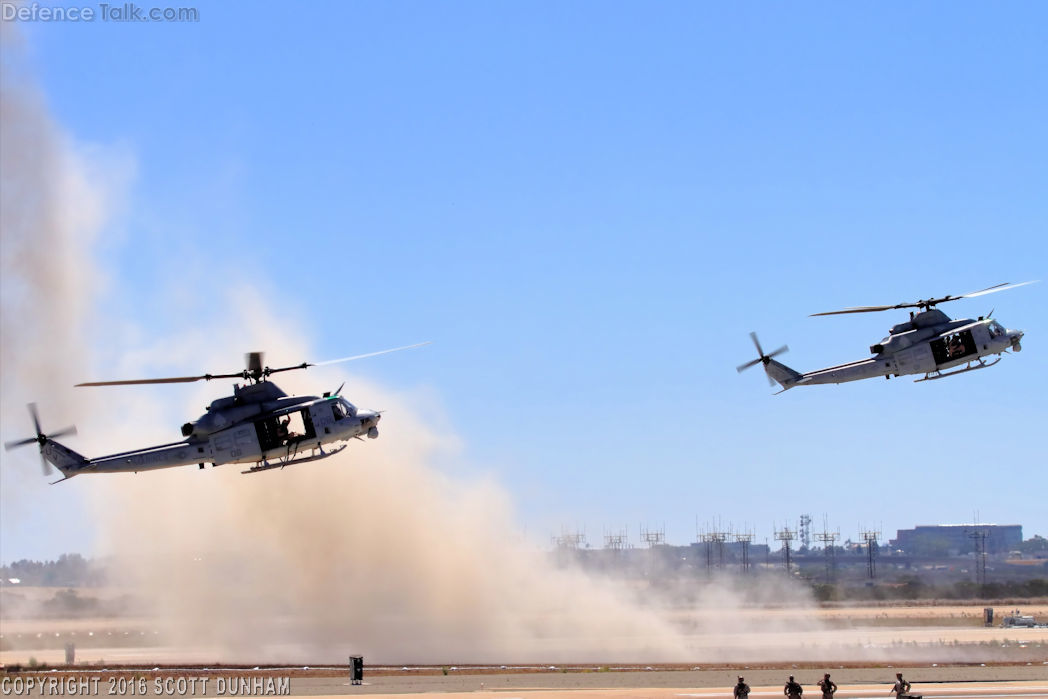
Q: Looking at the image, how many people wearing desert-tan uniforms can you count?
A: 4